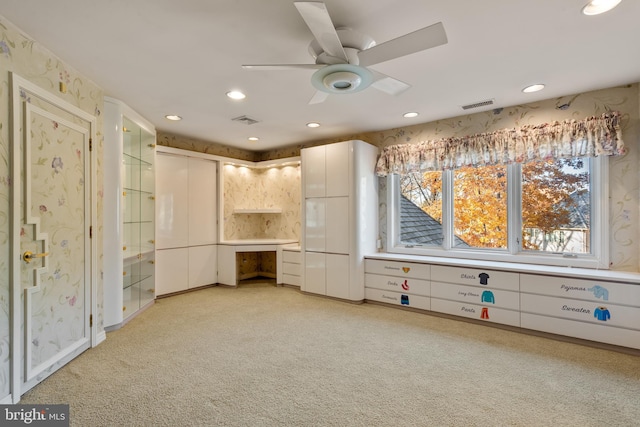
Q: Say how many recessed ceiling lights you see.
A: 7